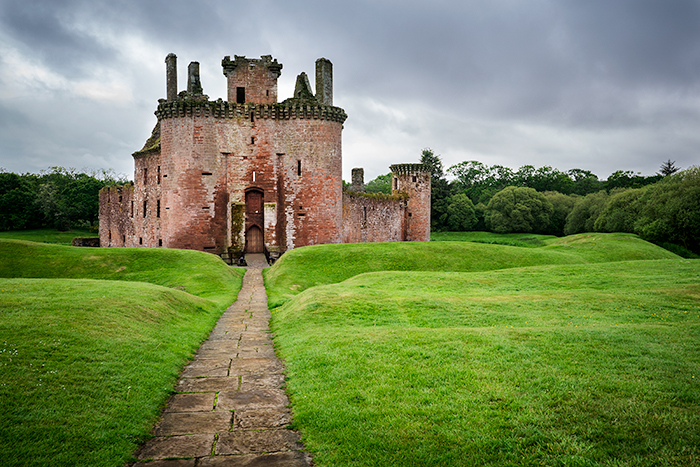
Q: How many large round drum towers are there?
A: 2